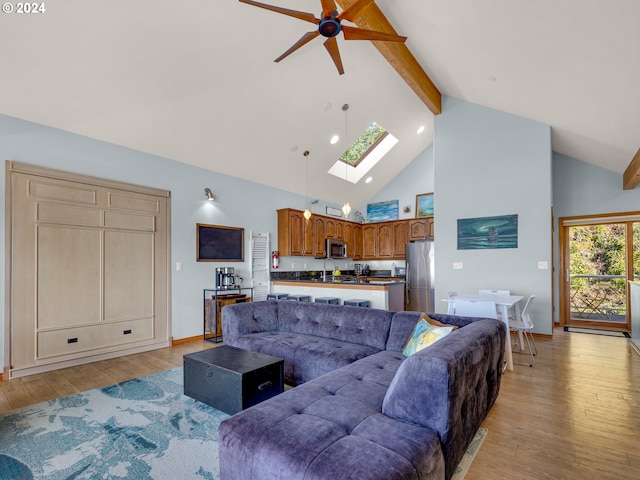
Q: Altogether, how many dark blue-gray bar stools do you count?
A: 4